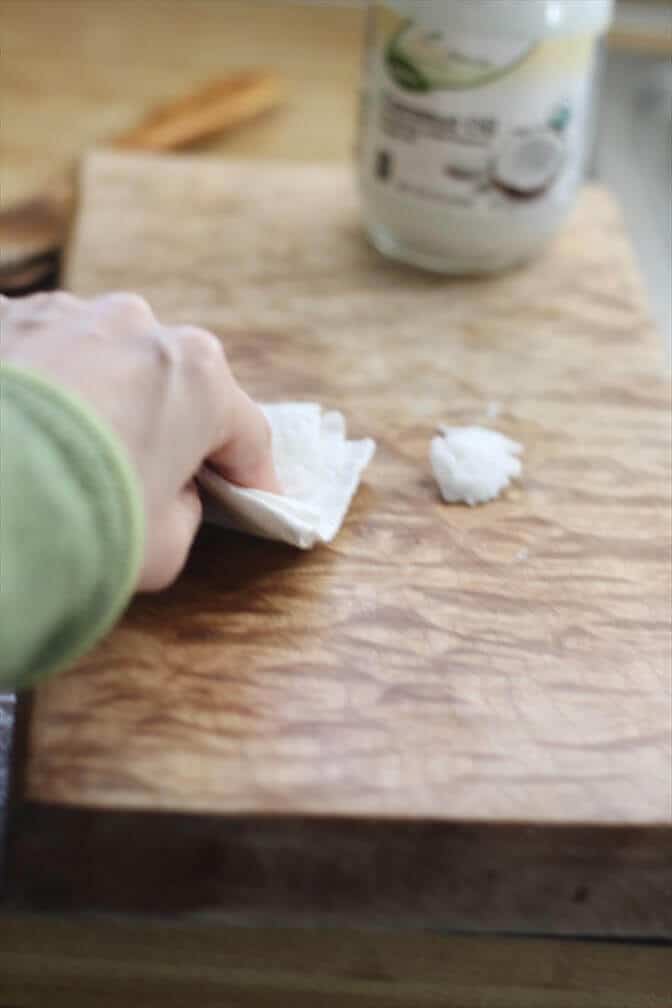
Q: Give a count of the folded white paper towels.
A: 1